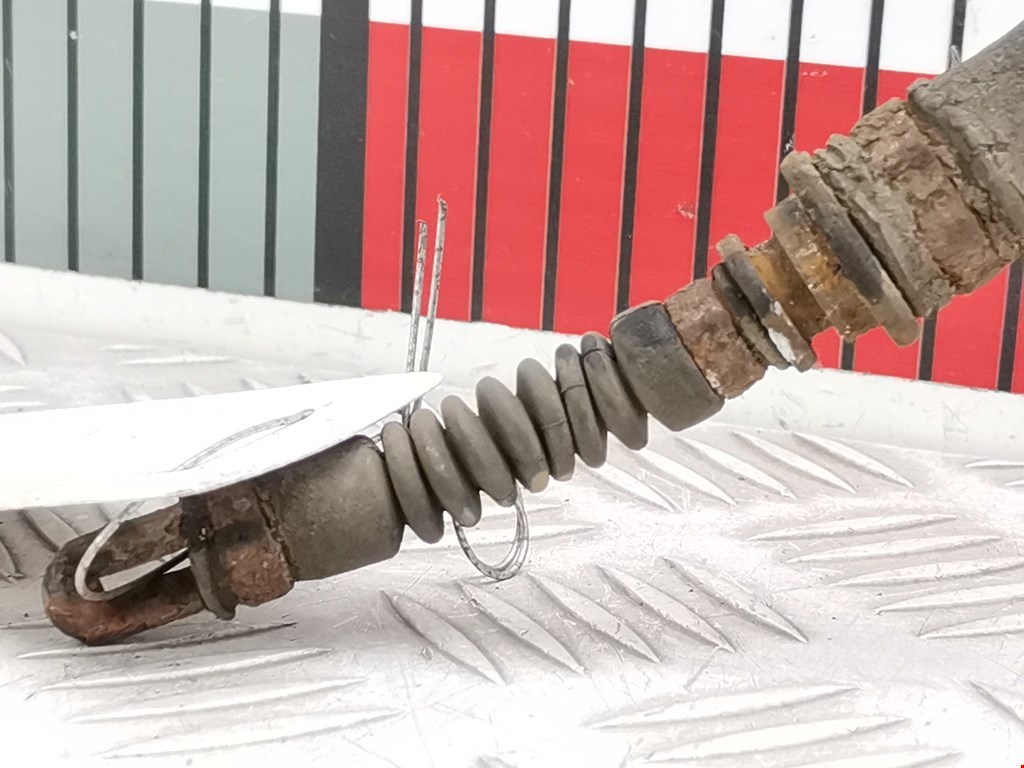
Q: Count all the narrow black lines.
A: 14